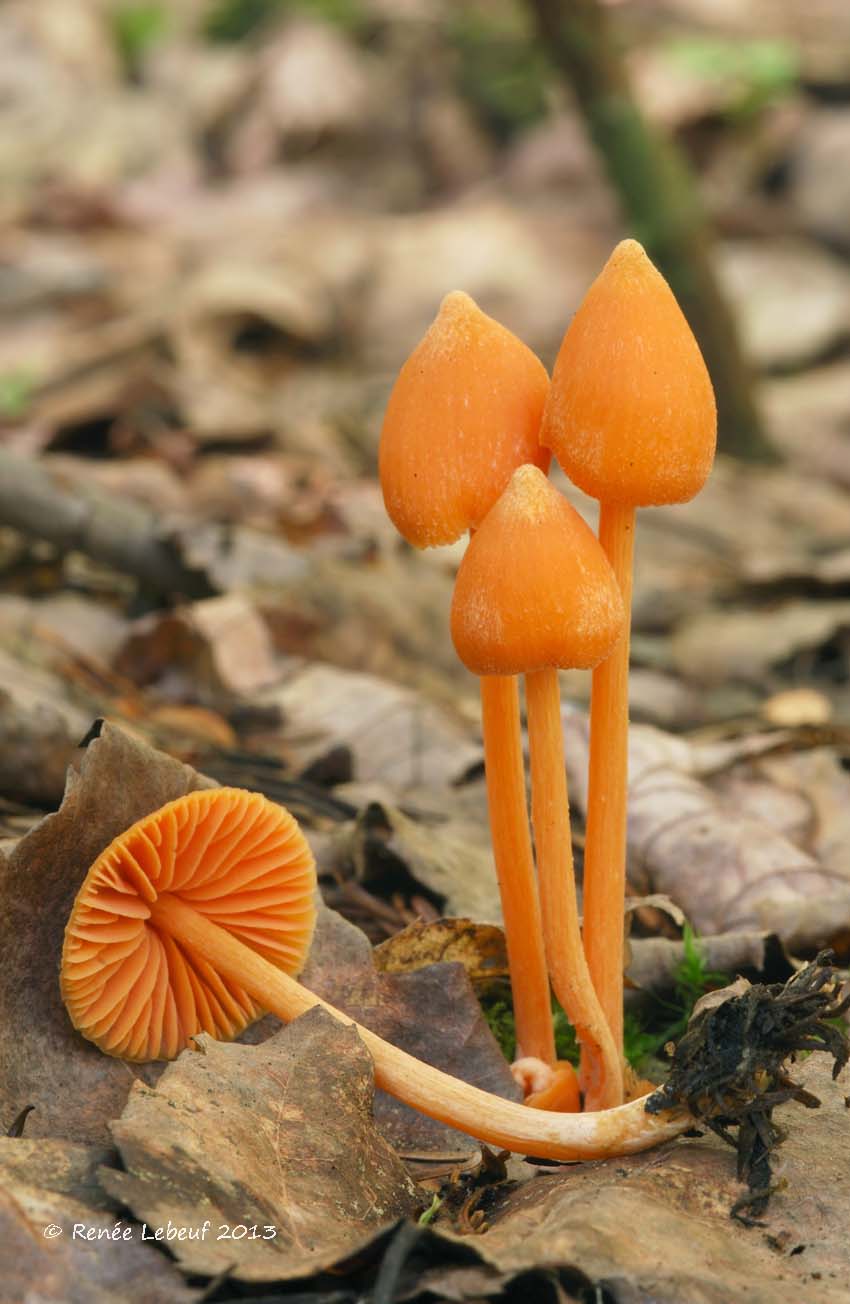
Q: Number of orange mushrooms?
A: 4